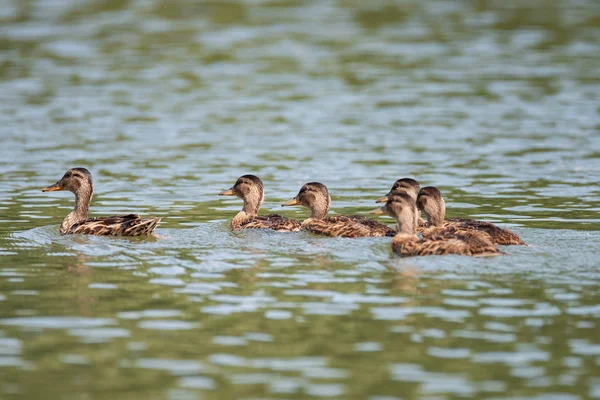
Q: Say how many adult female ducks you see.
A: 1